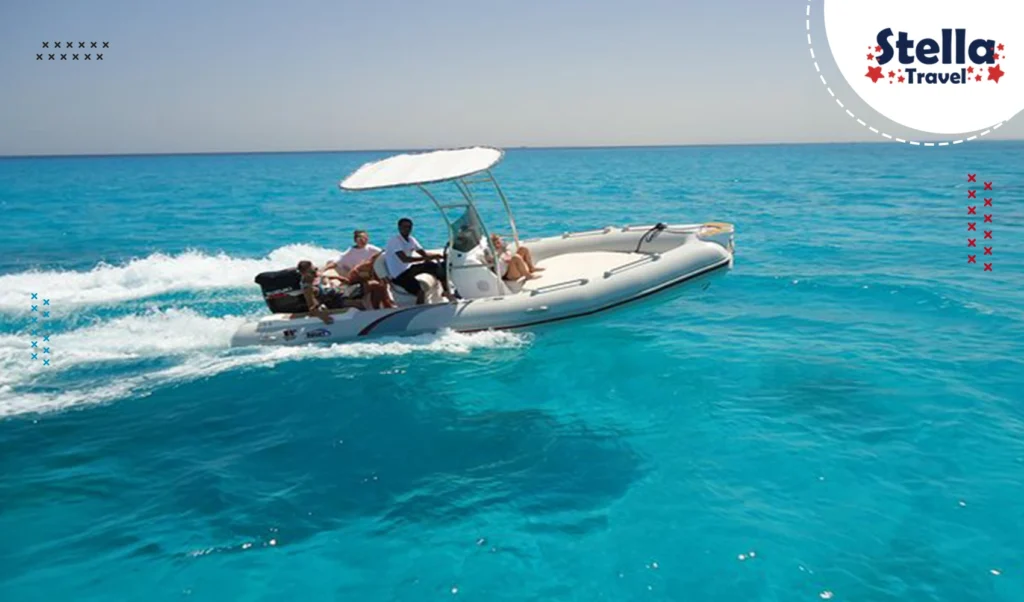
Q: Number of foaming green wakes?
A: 0